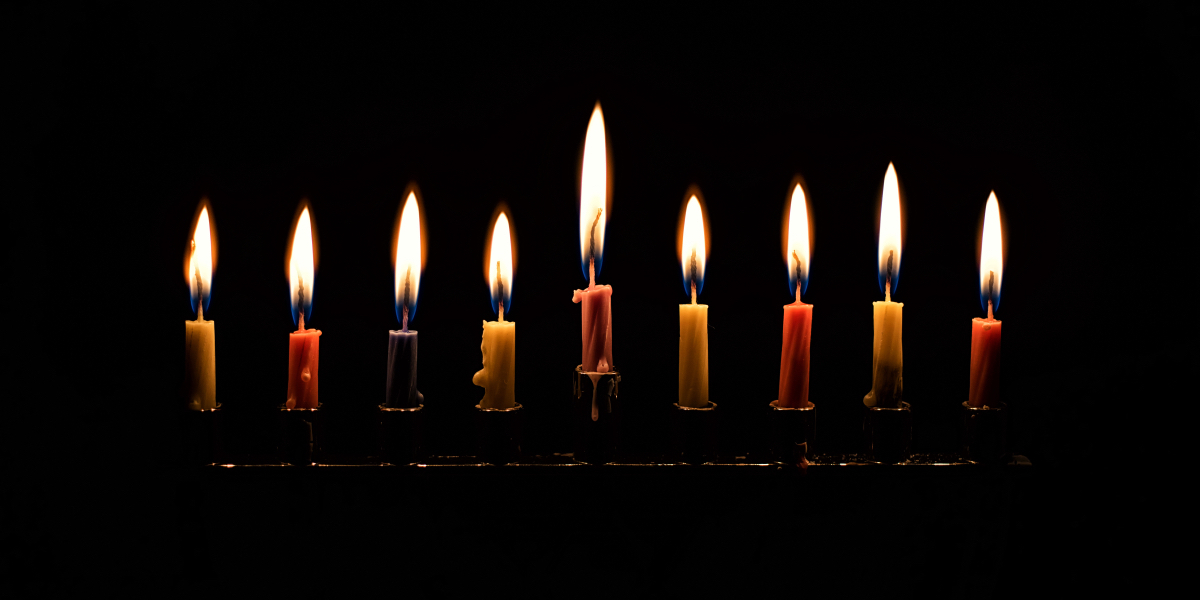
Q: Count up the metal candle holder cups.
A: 9